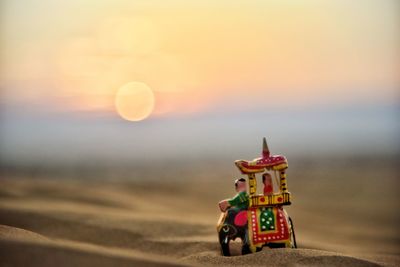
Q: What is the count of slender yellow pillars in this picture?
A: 2